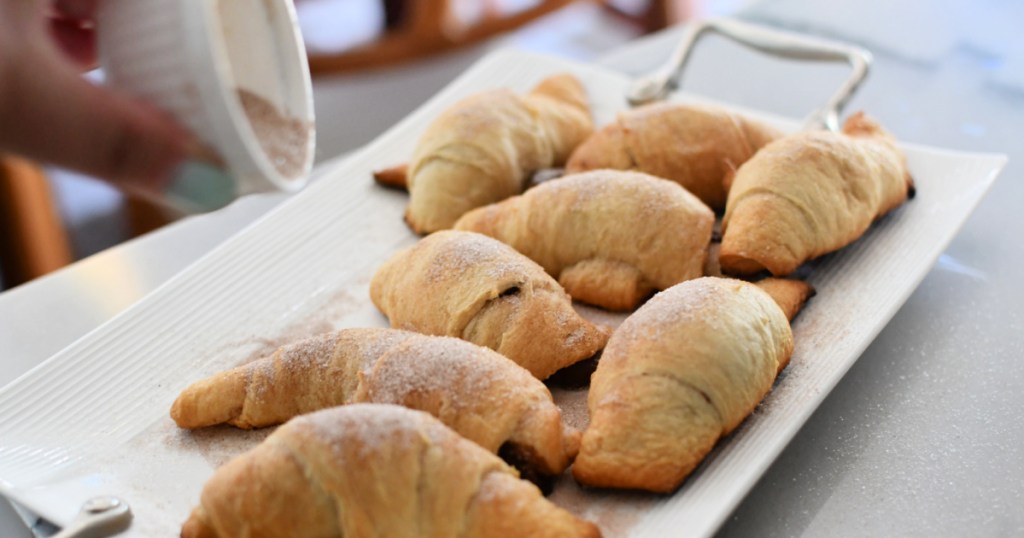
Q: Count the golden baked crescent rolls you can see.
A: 8